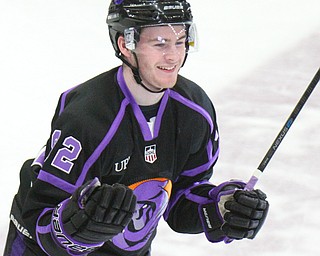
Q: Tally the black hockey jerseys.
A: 1